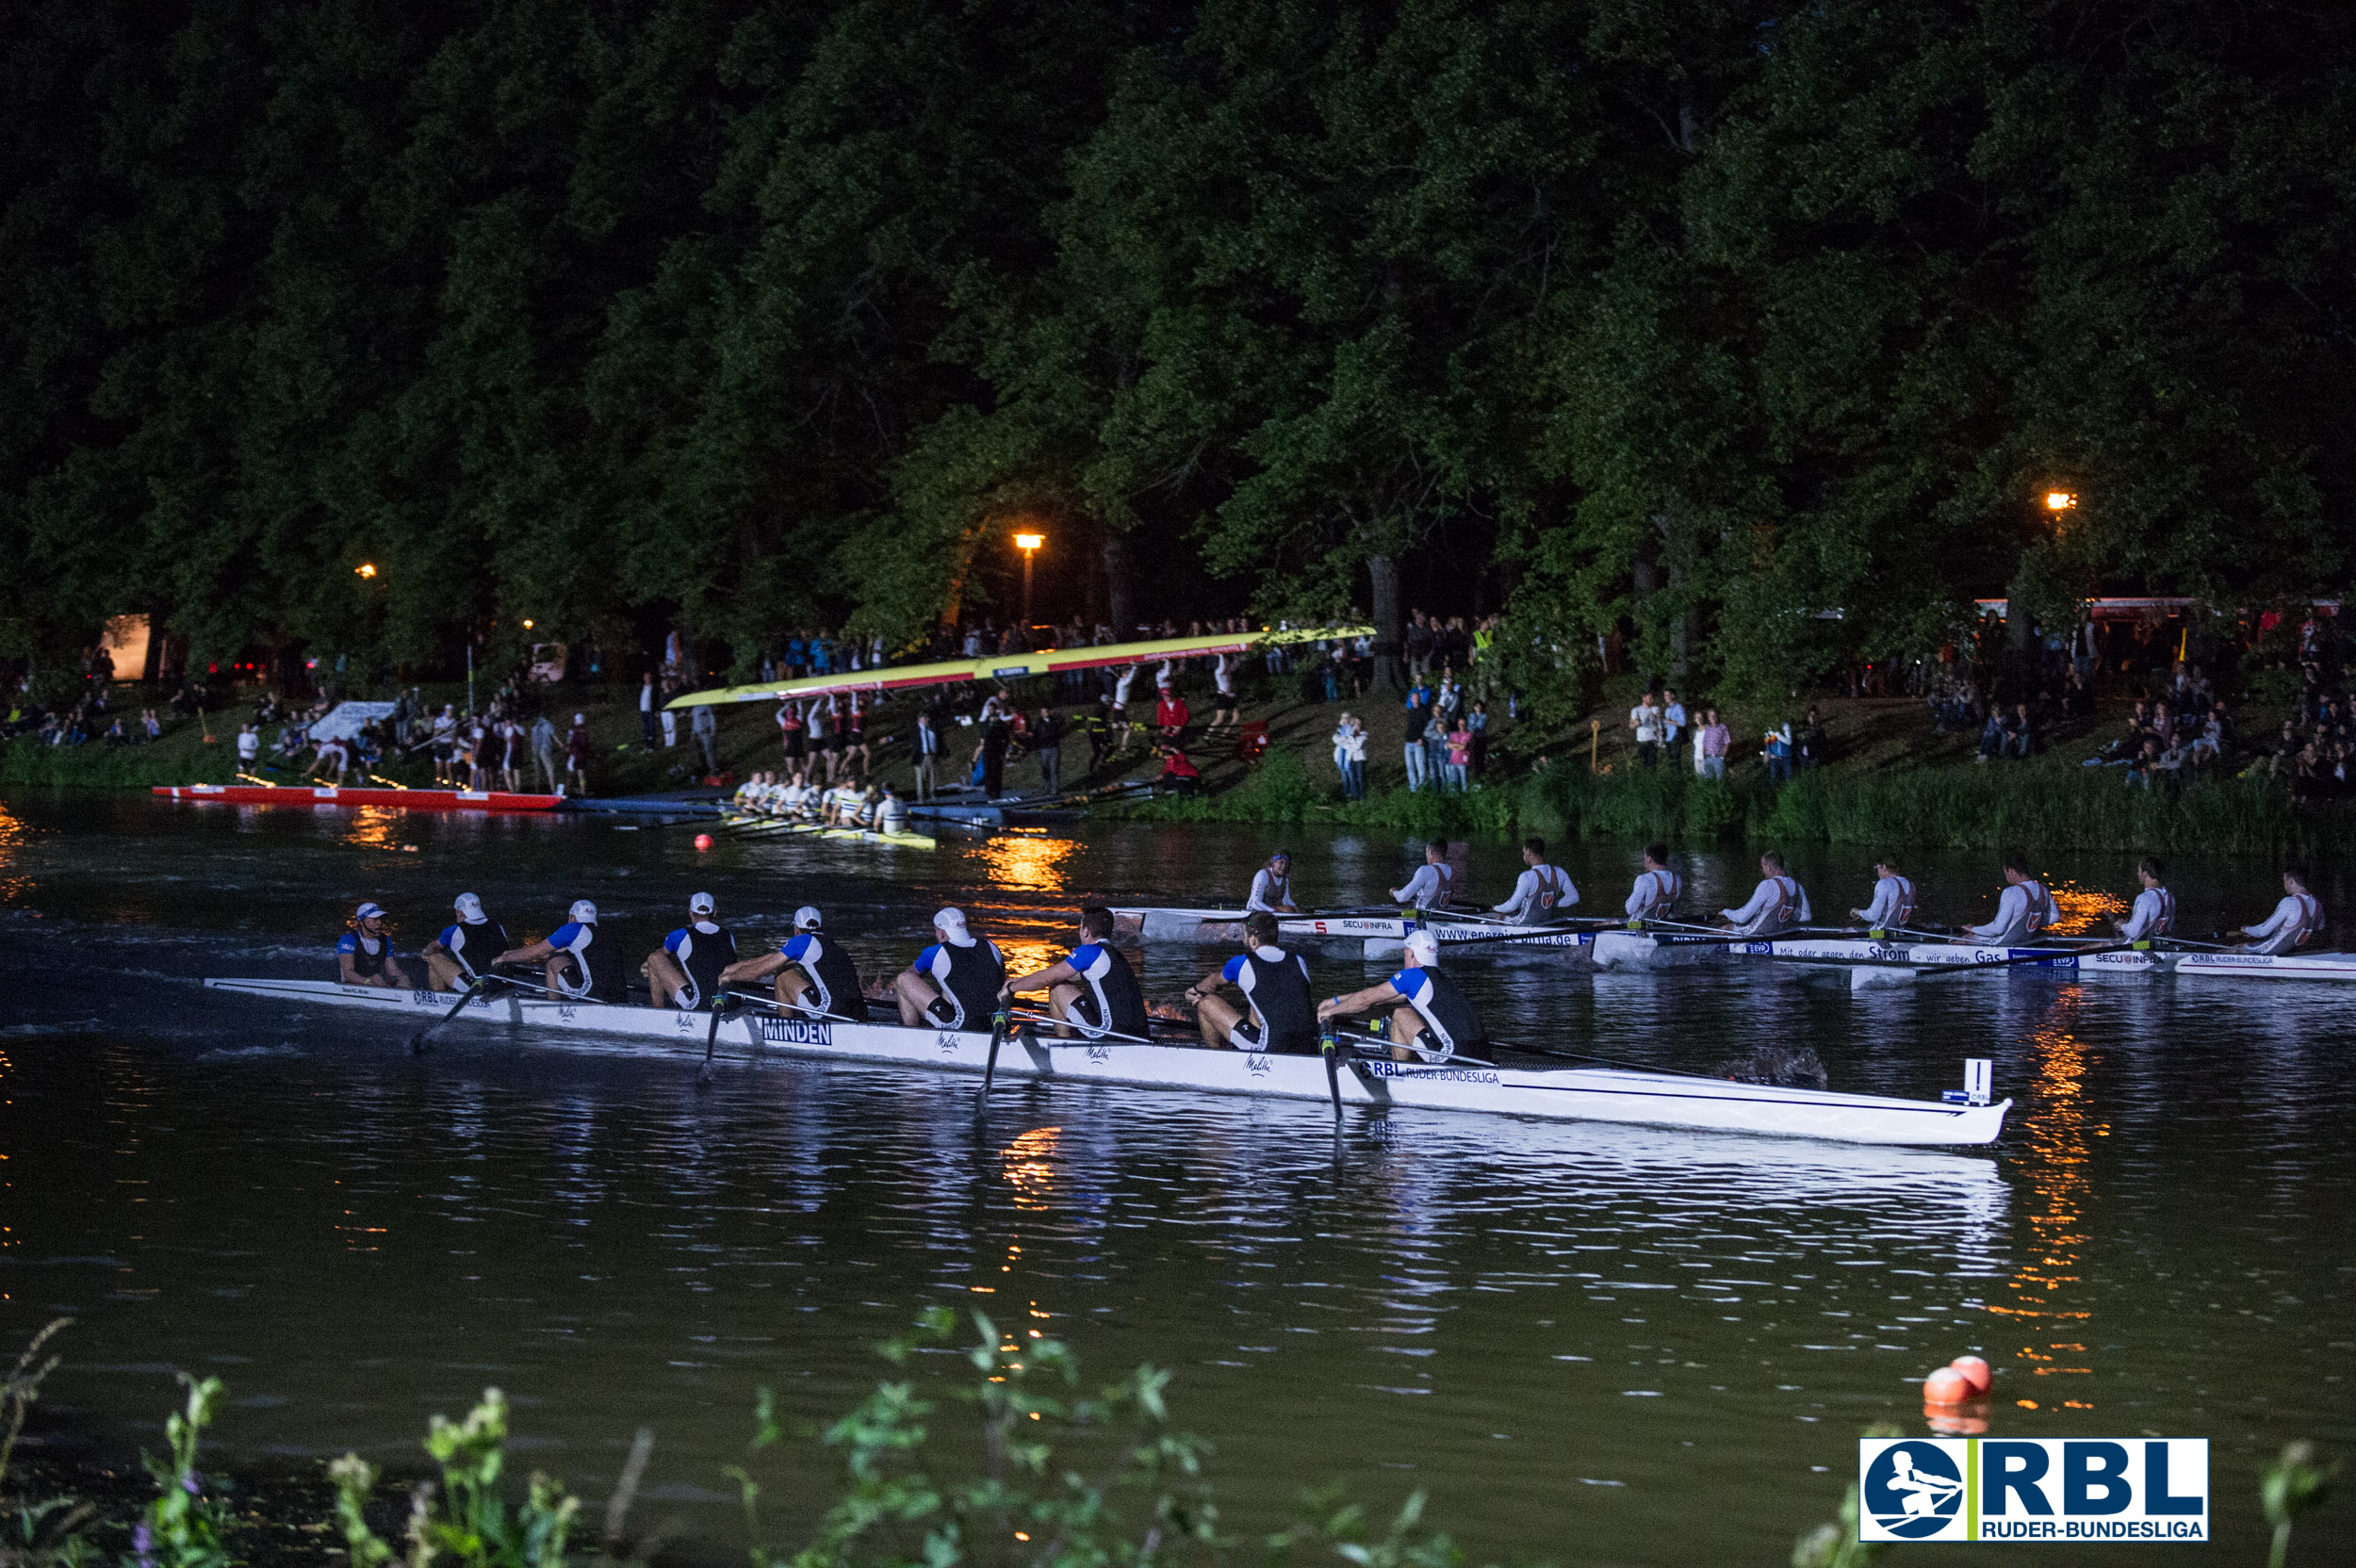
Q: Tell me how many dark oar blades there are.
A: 4